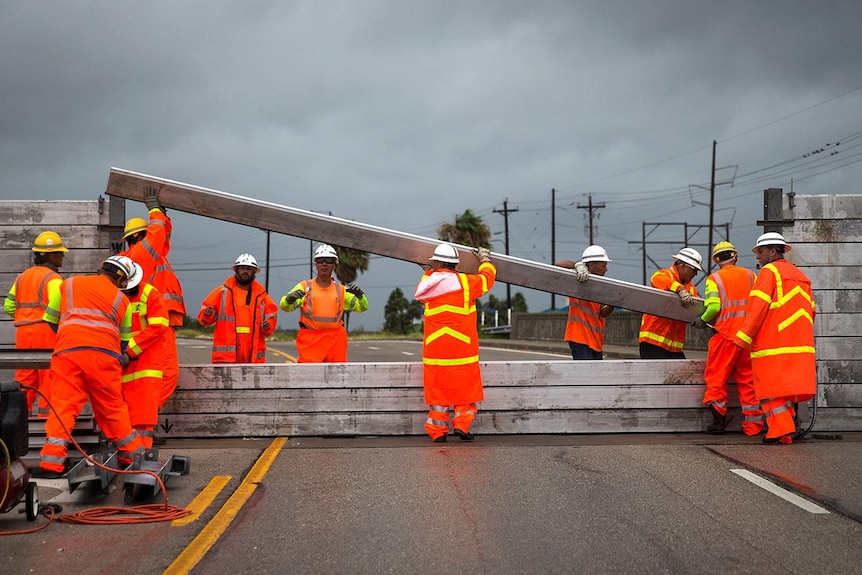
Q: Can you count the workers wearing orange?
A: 11